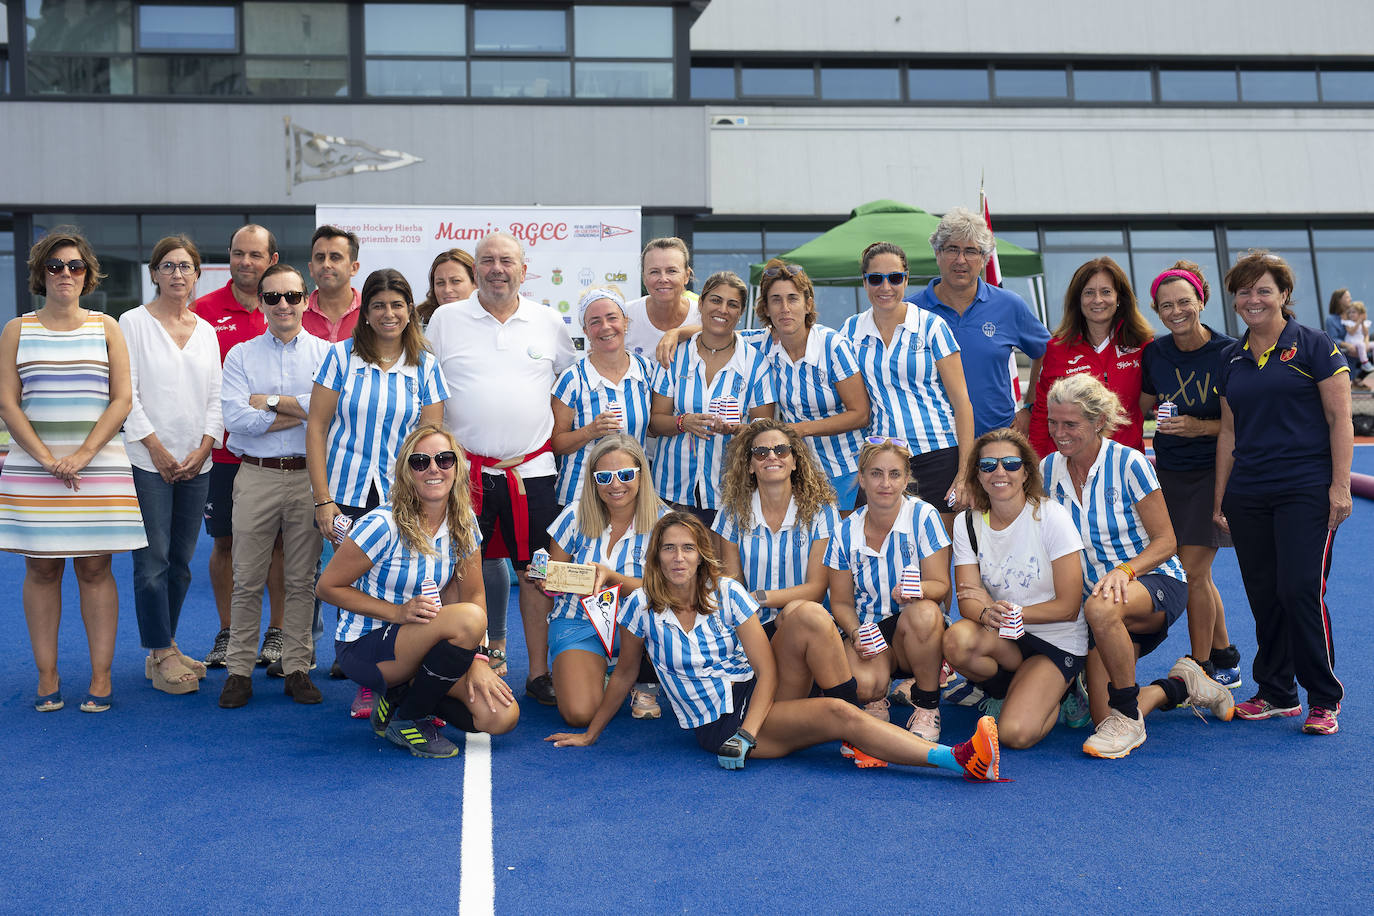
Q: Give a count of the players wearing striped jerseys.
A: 11